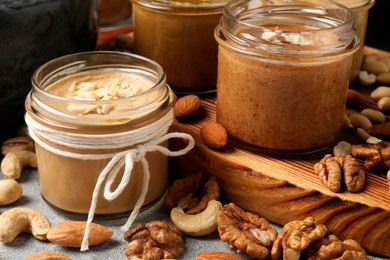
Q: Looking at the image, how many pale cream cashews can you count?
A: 3